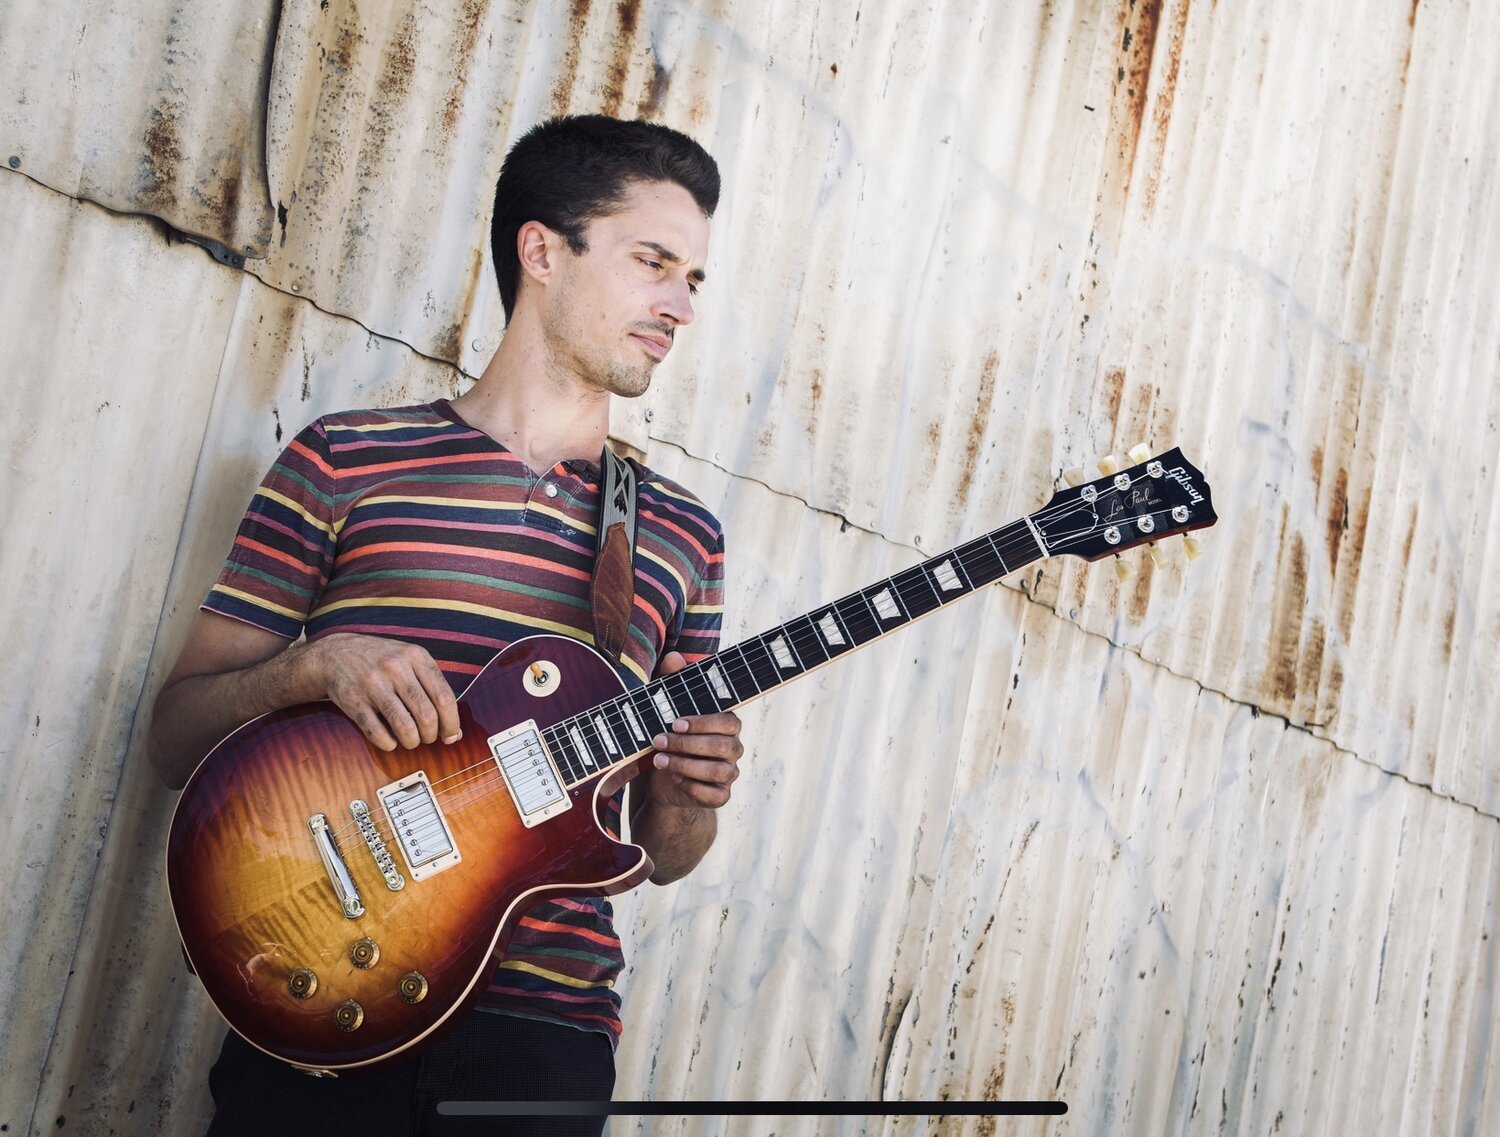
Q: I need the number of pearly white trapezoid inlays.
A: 9